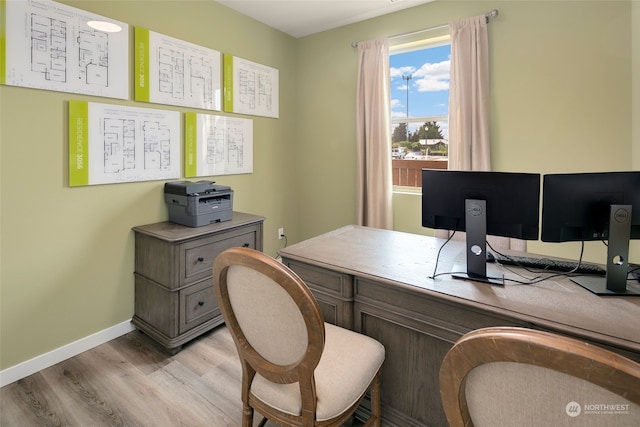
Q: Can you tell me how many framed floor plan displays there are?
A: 5